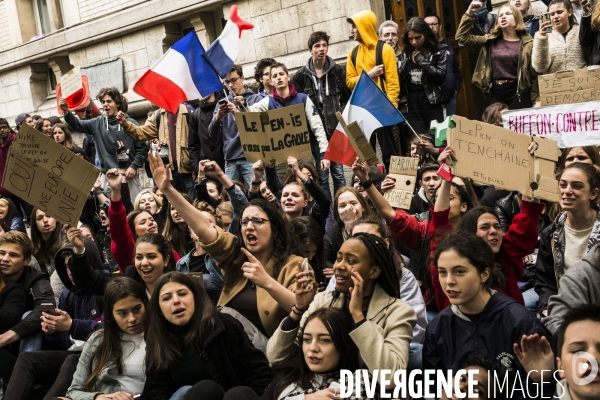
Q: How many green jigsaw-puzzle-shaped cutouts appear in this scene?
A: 1